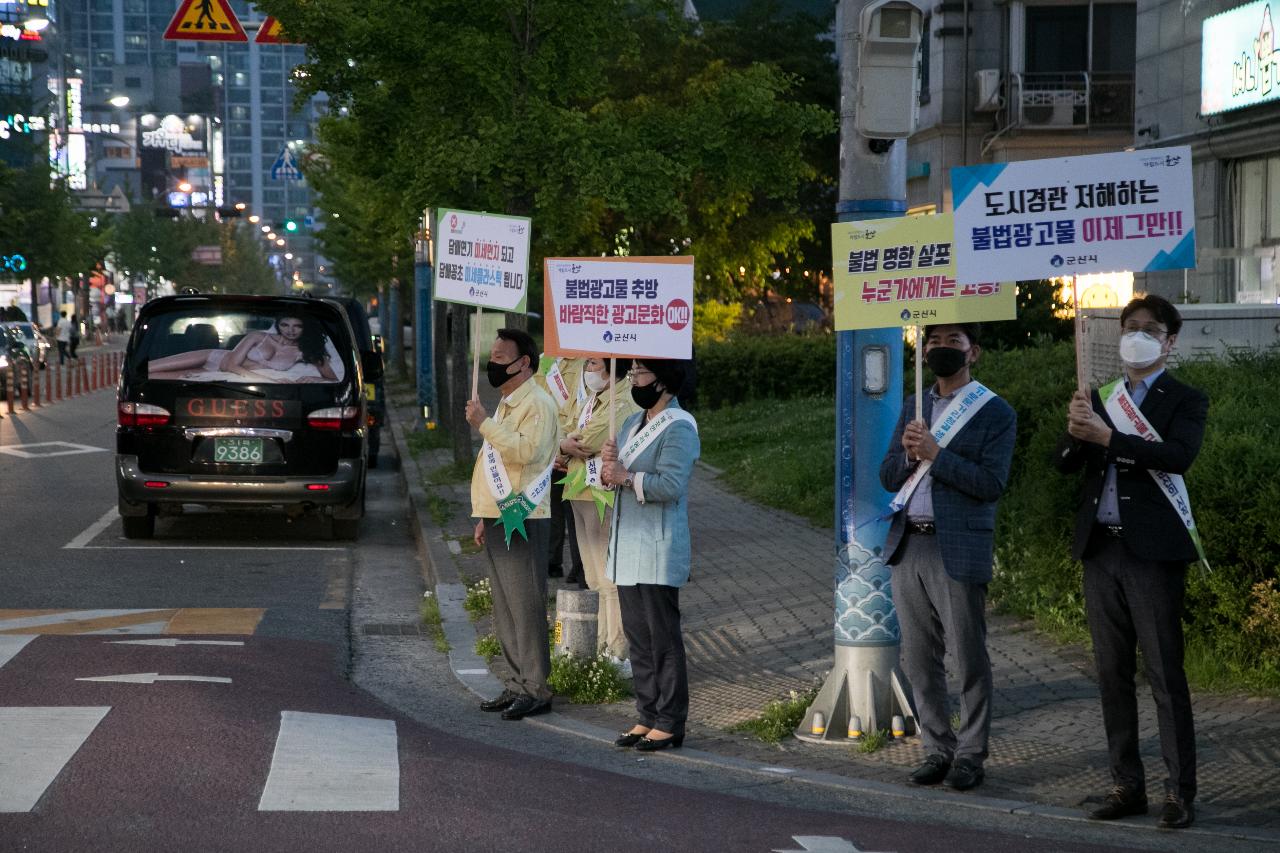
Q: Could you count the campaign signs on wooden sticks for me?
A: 4